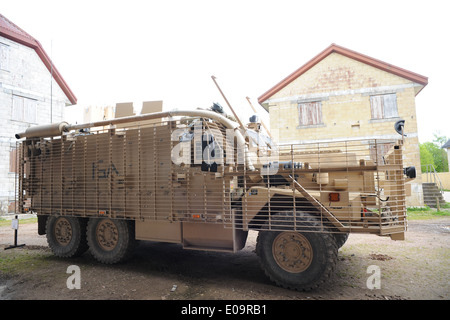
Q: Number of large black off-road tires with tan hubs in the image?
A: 3